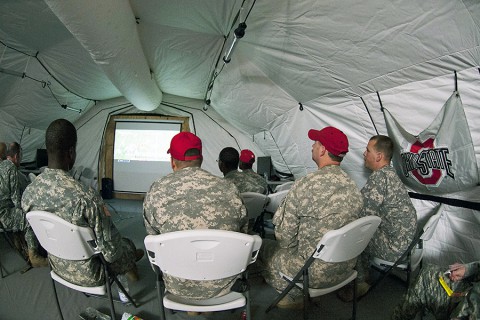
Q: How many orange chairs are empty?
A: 0